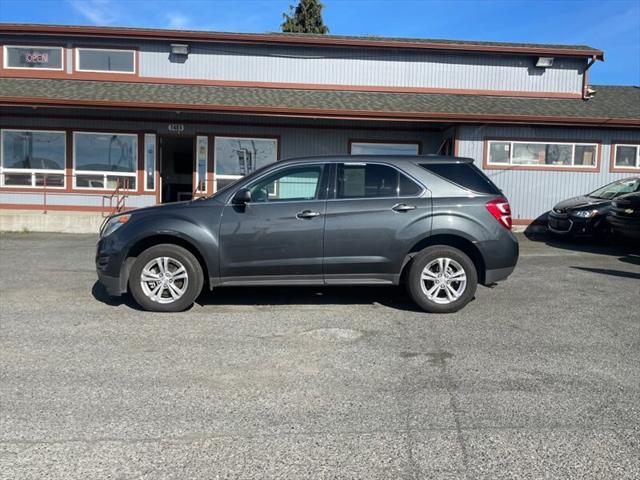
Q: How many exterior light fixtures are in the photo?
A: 2